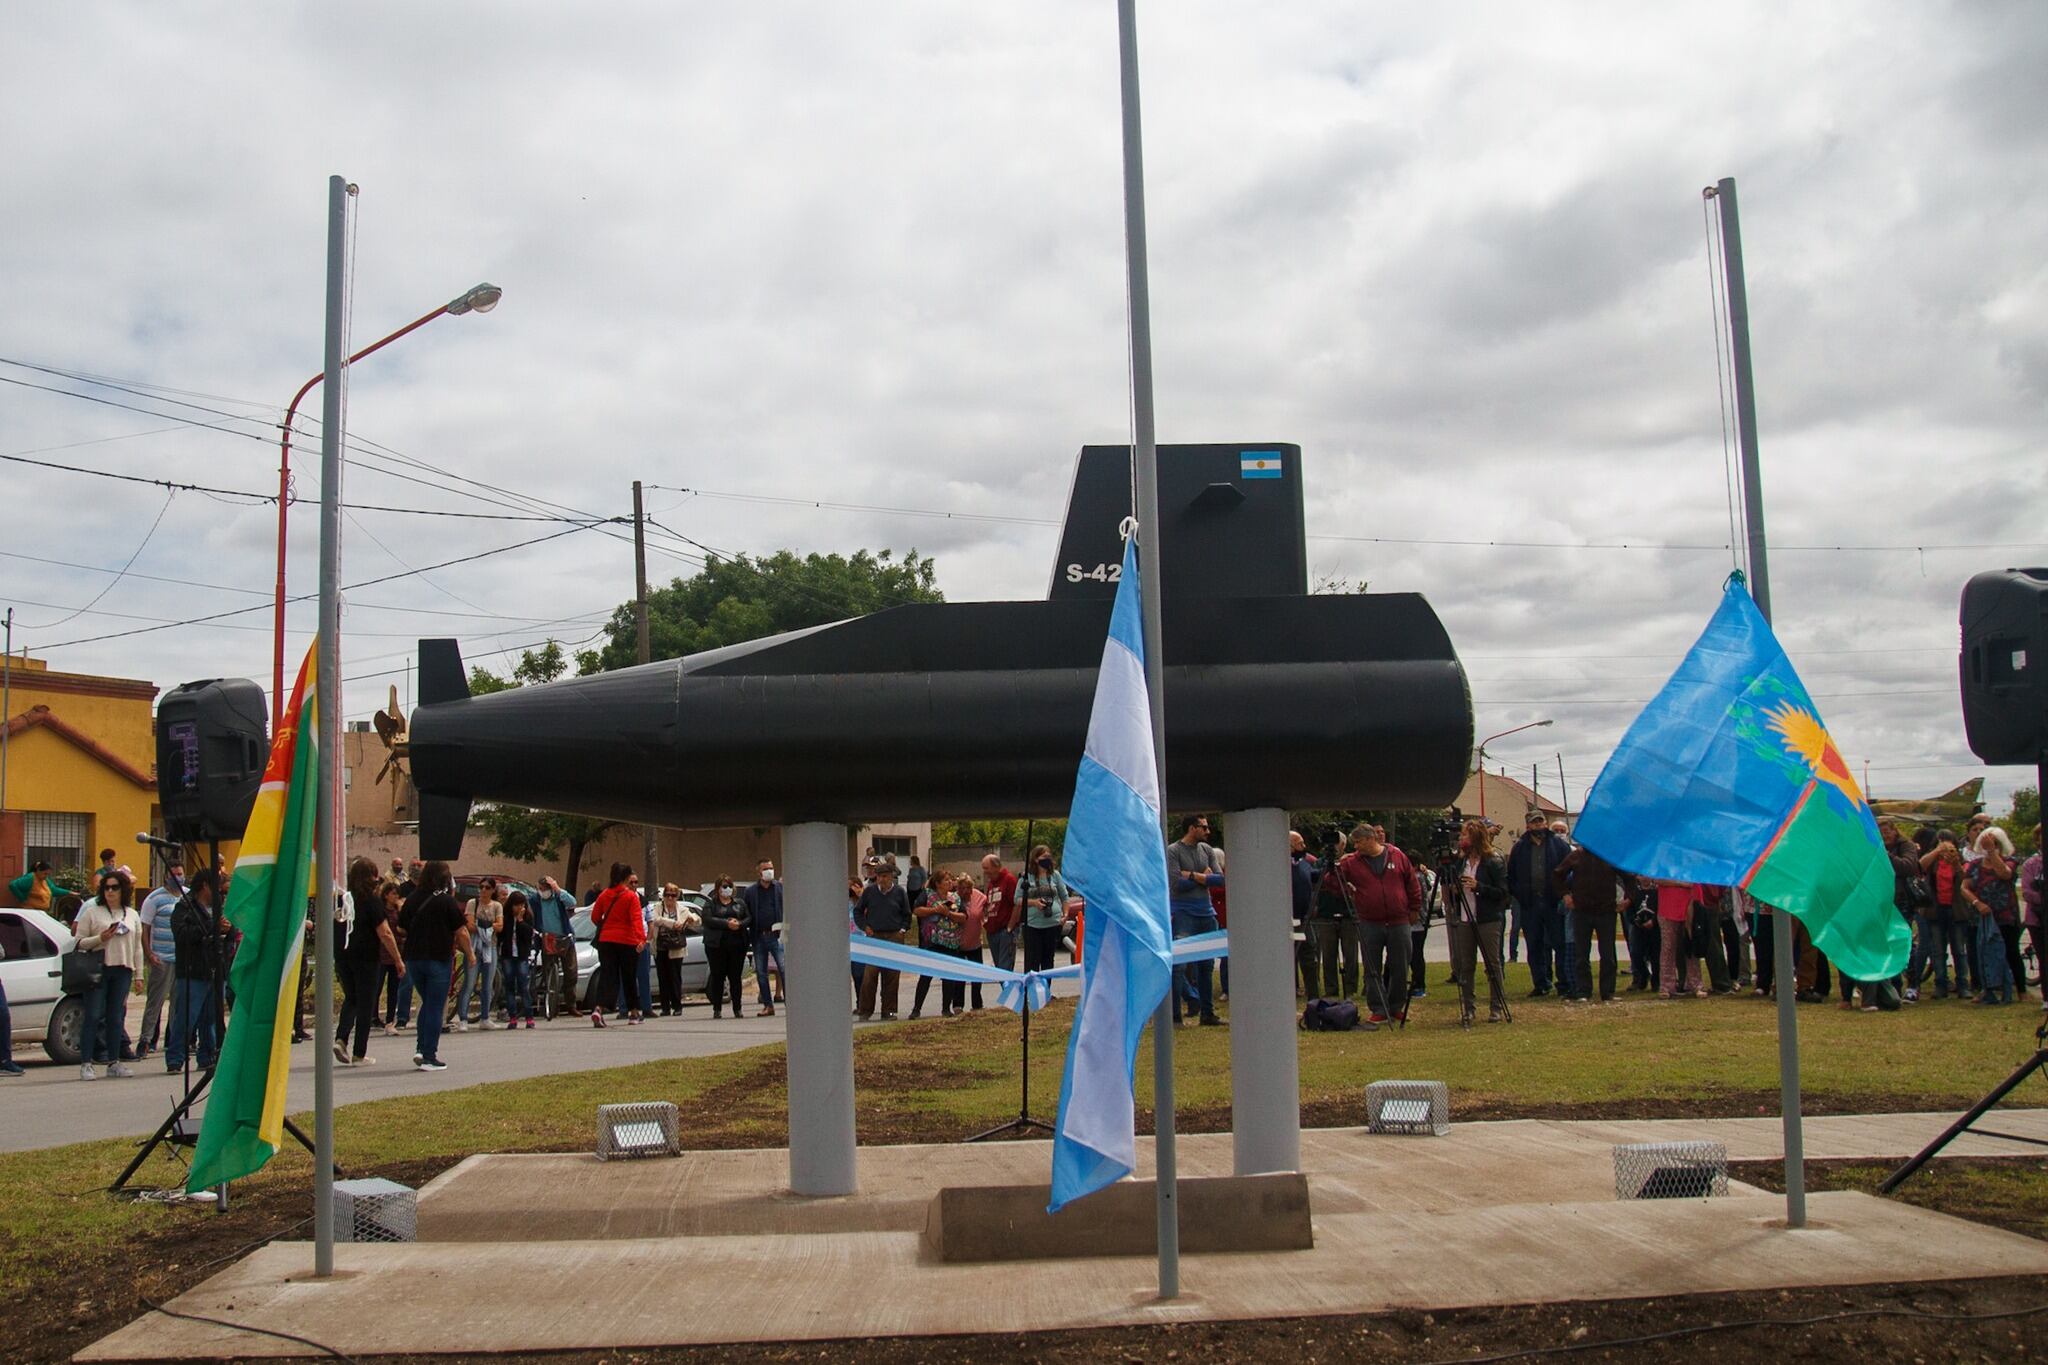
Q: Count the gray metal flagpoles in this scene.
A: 3